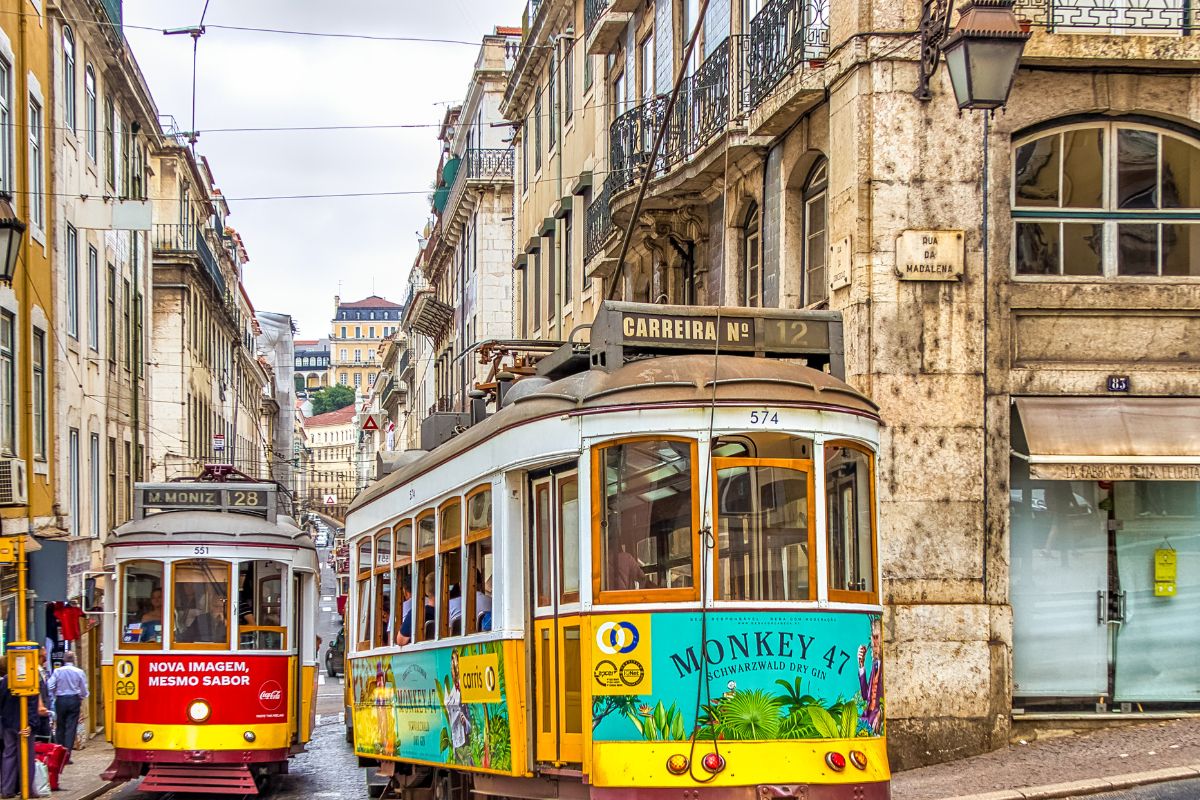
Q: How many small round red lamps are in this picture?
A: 2